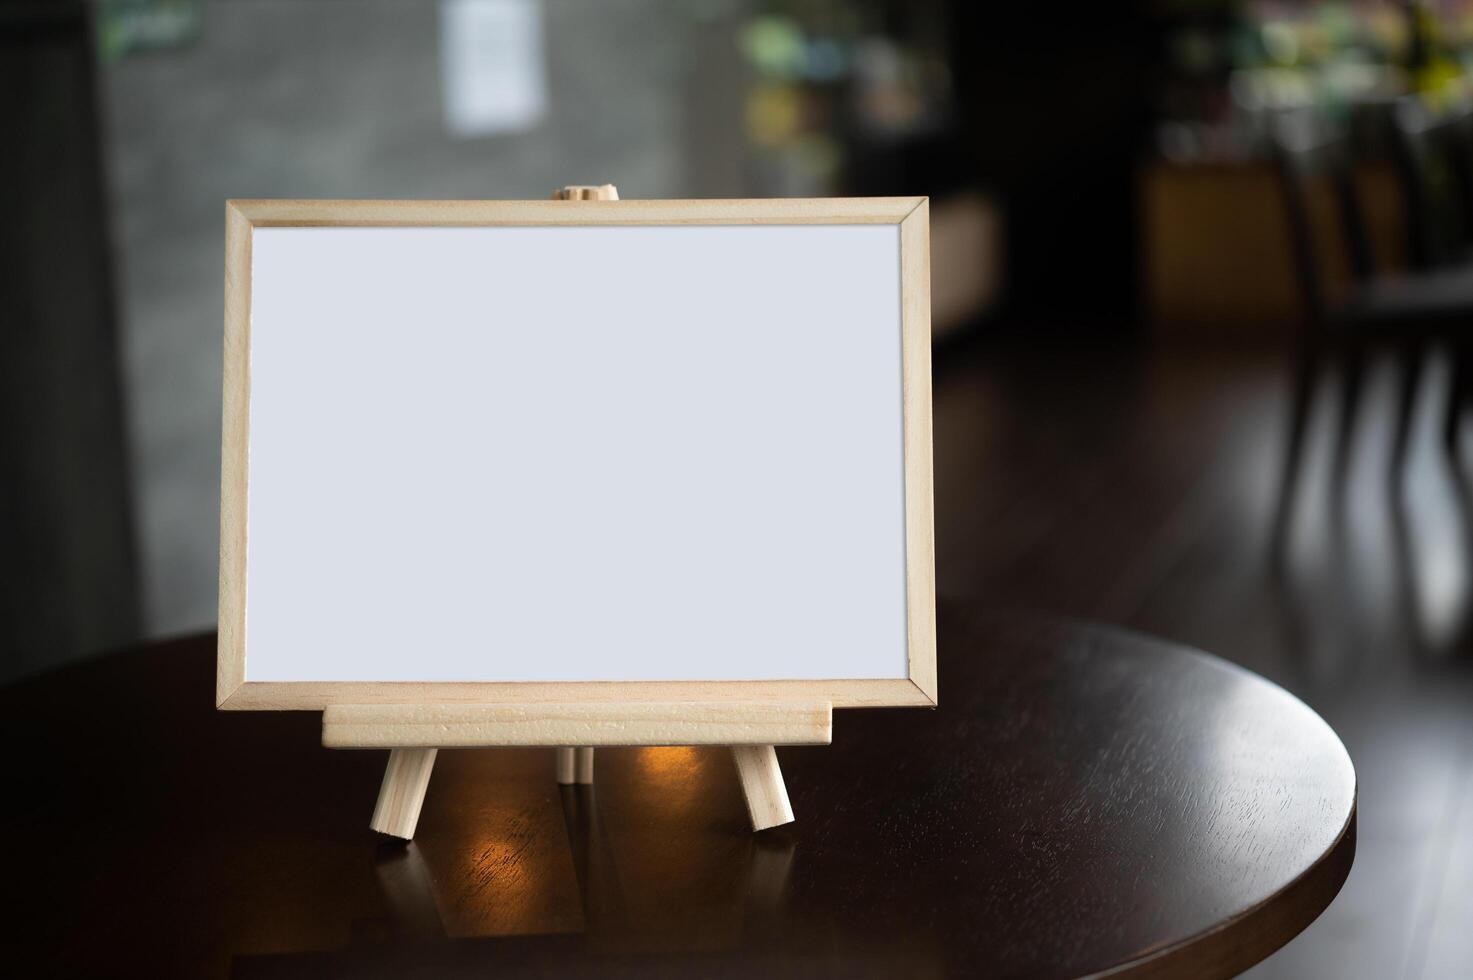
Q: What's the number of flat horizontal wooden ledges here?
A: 1